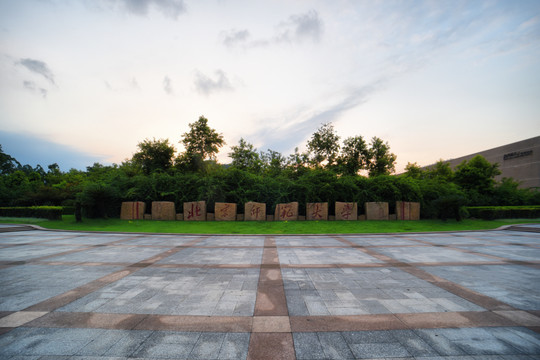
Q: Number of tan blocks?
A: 10